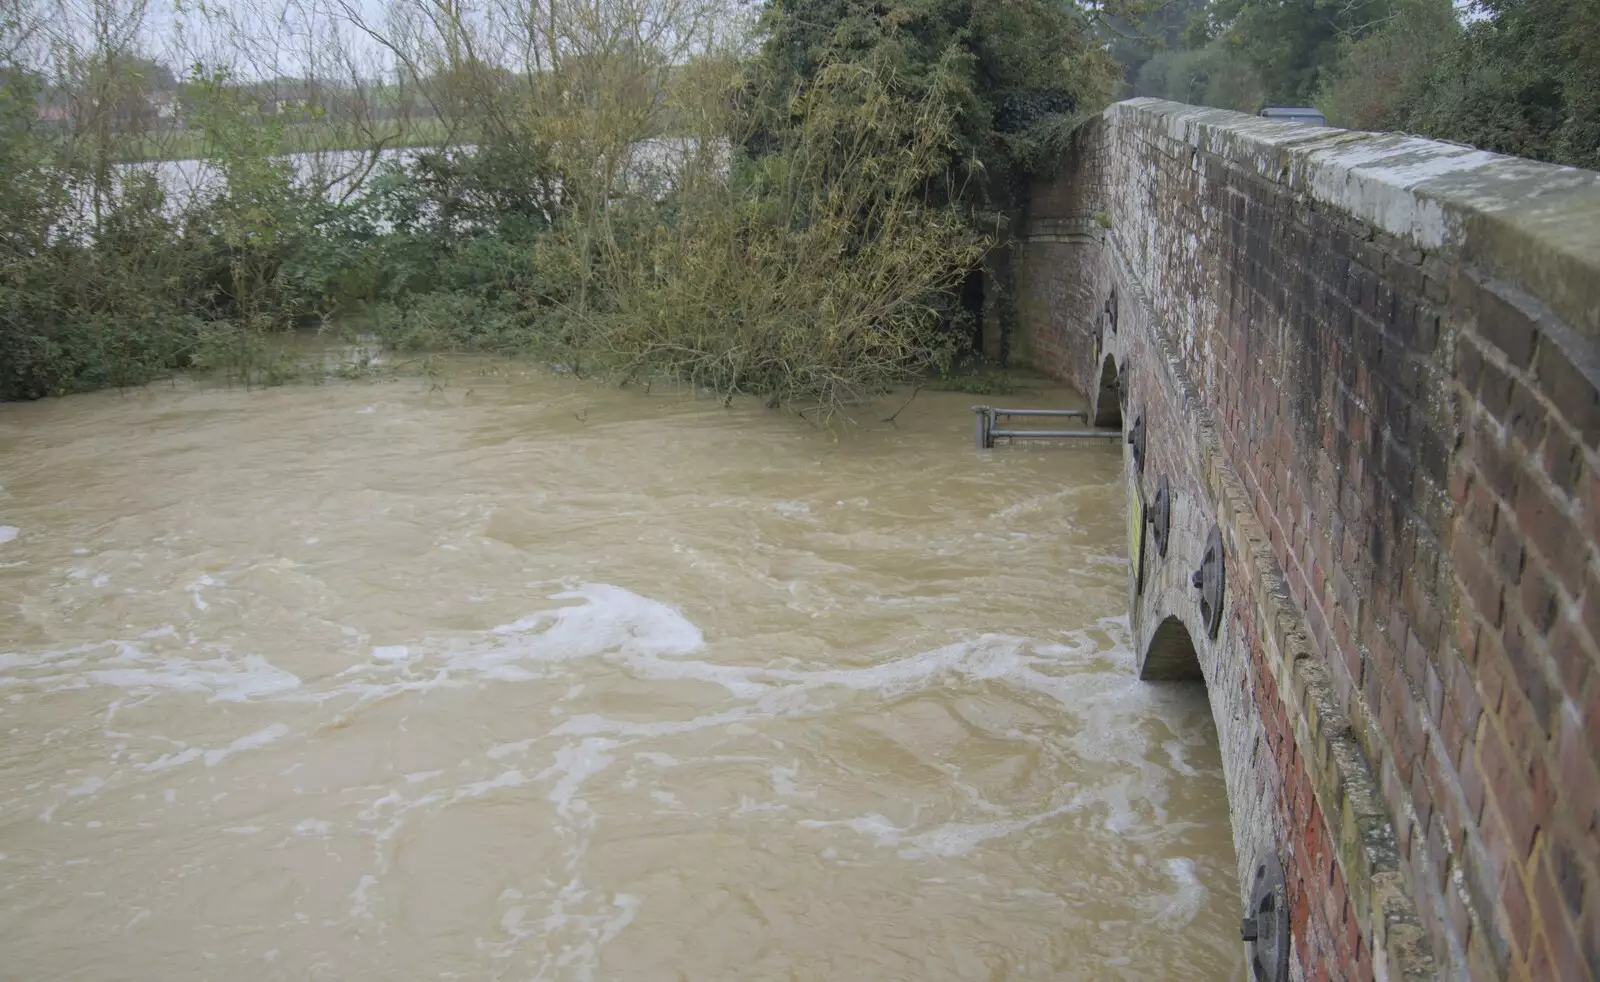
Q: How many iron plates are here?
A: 7